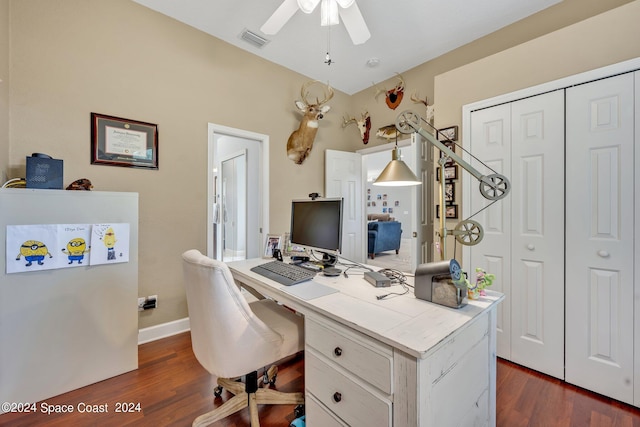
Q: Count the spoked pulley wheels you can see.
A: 3